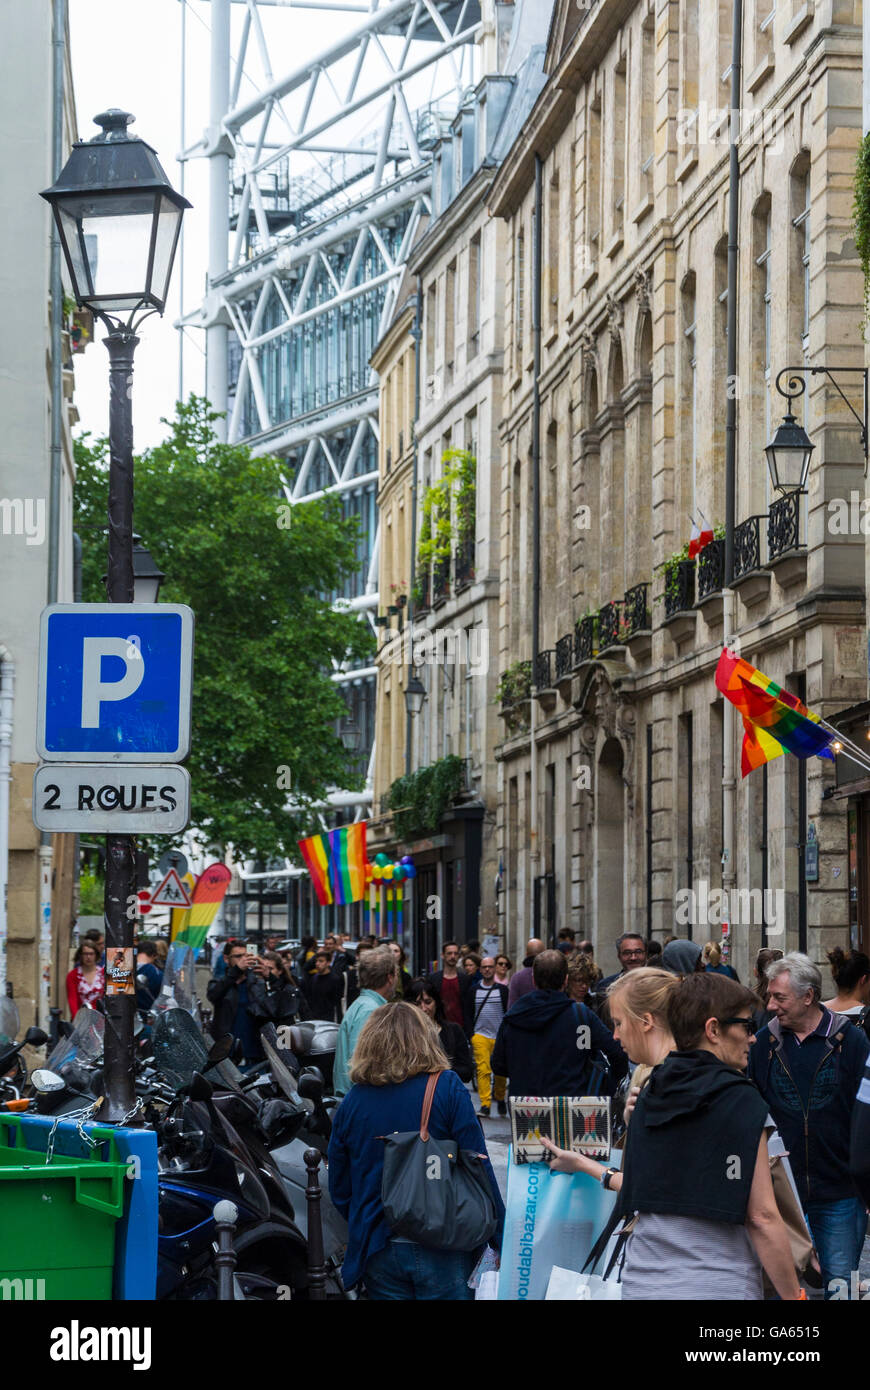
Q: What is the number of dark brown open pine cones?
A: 0